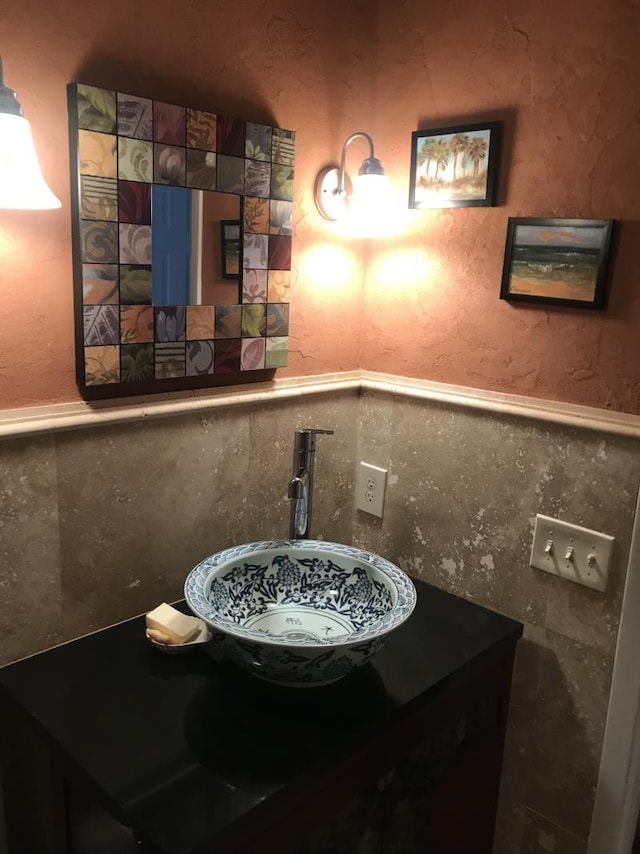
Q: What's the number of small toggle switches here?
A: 3